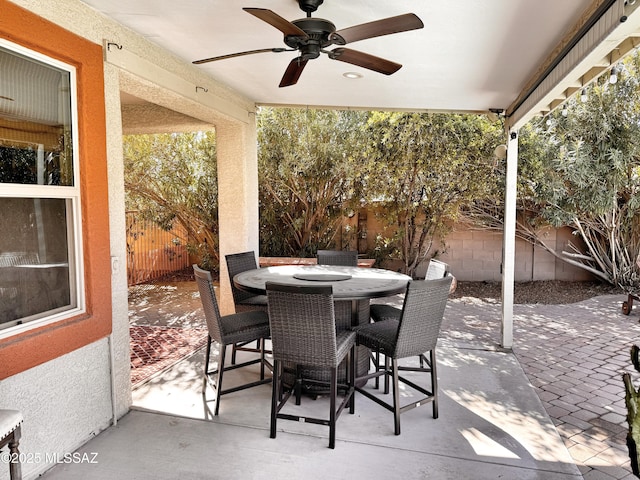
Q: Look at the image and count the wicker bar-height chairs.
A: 6